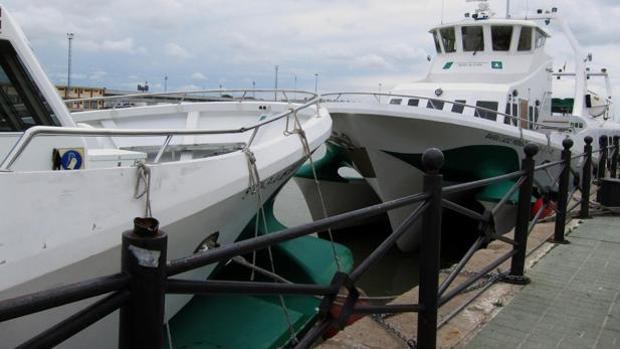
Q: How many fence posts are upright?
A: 7